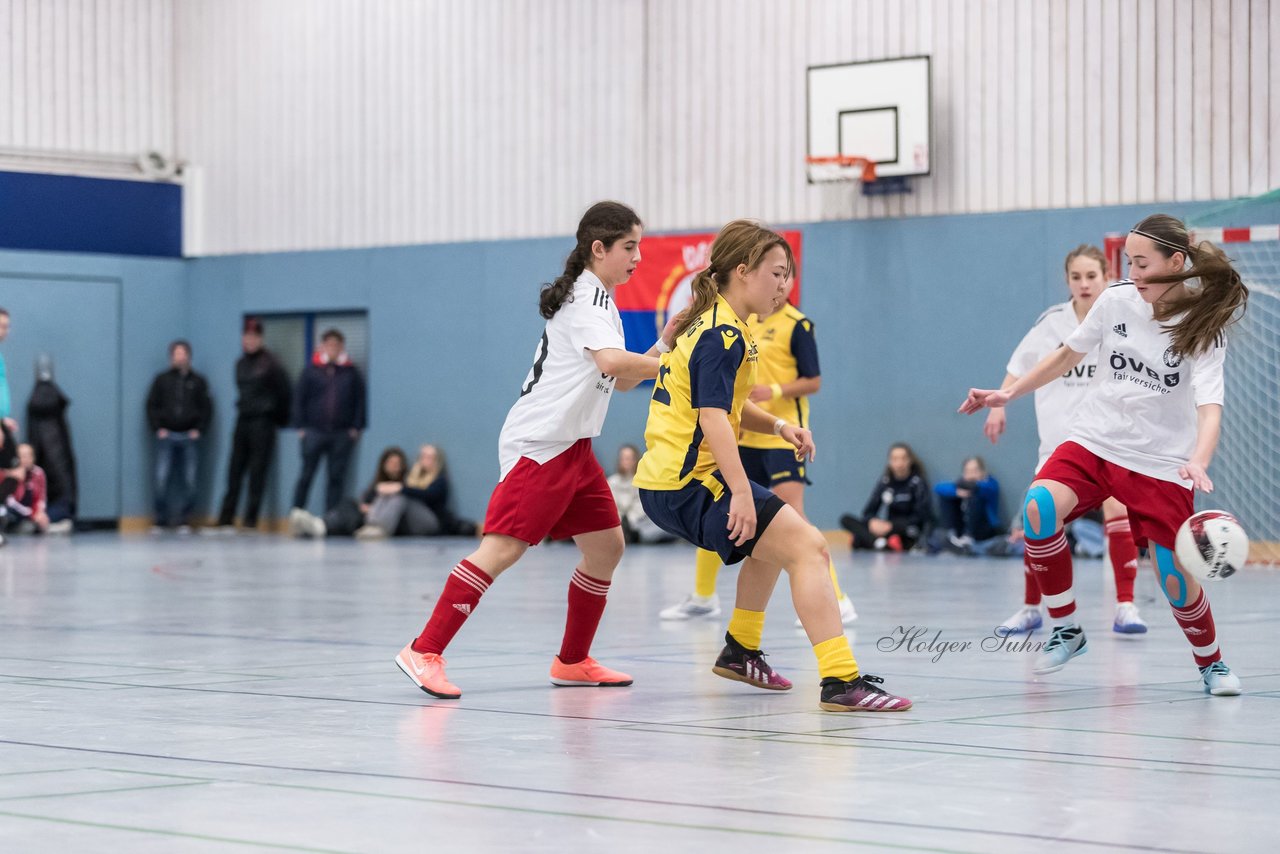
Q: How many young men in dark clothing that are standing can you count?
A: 3